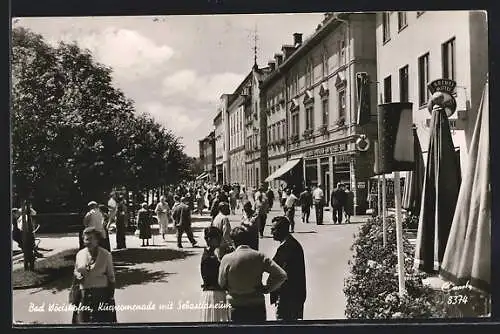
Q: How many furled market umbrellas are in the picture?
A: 3